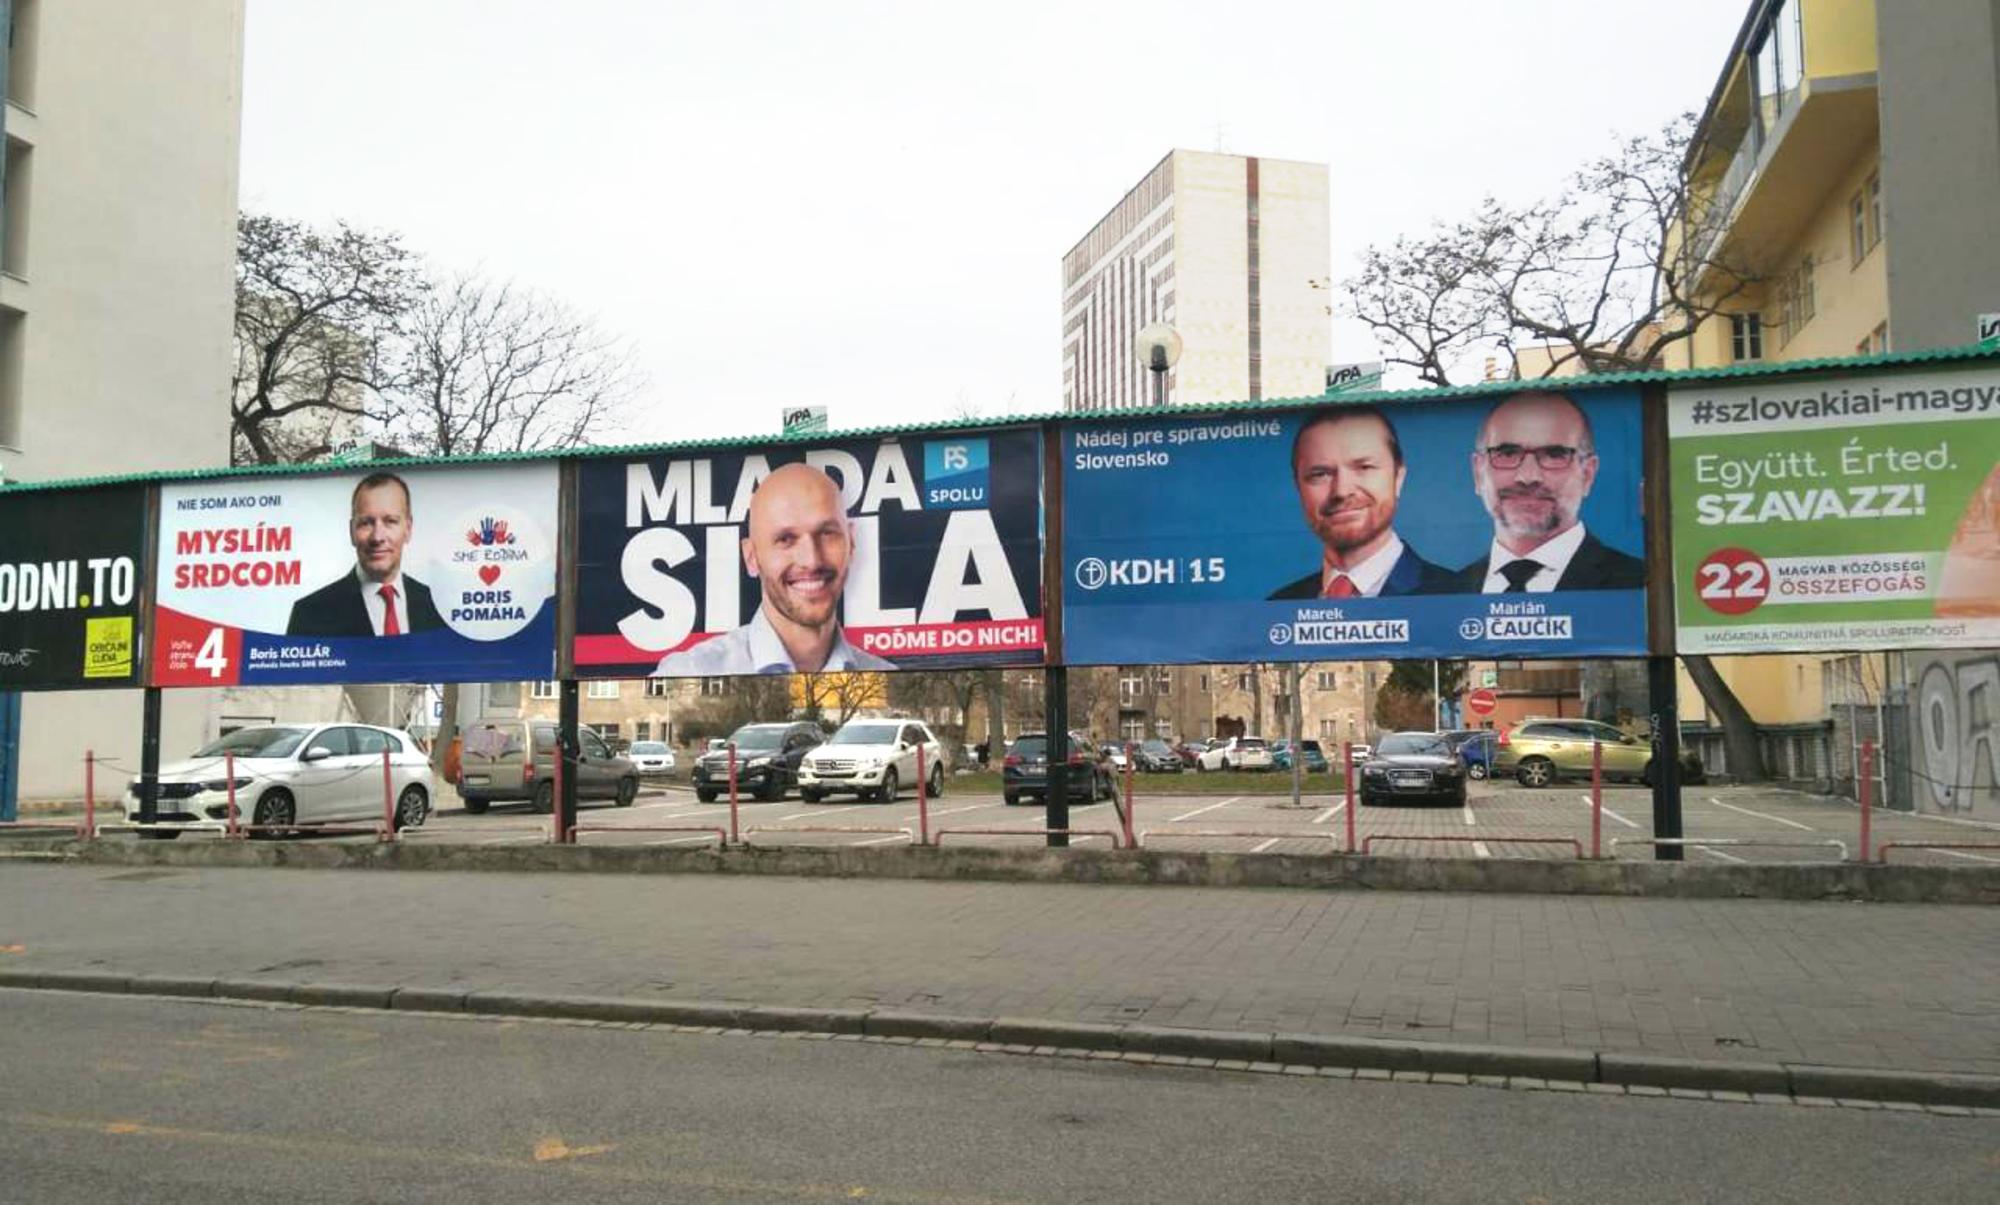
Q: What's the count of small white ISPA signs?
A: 4